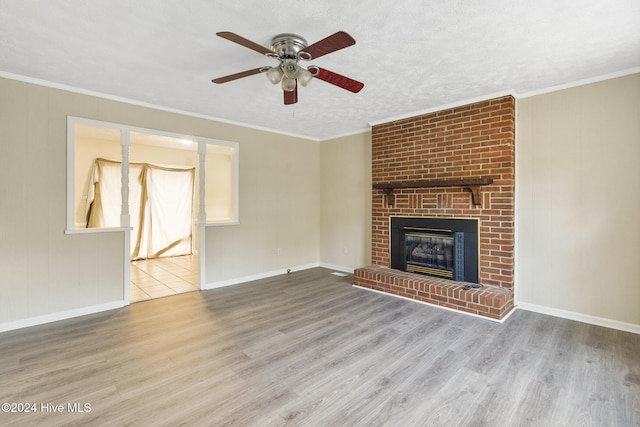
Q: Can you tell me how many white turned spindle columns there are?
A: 2